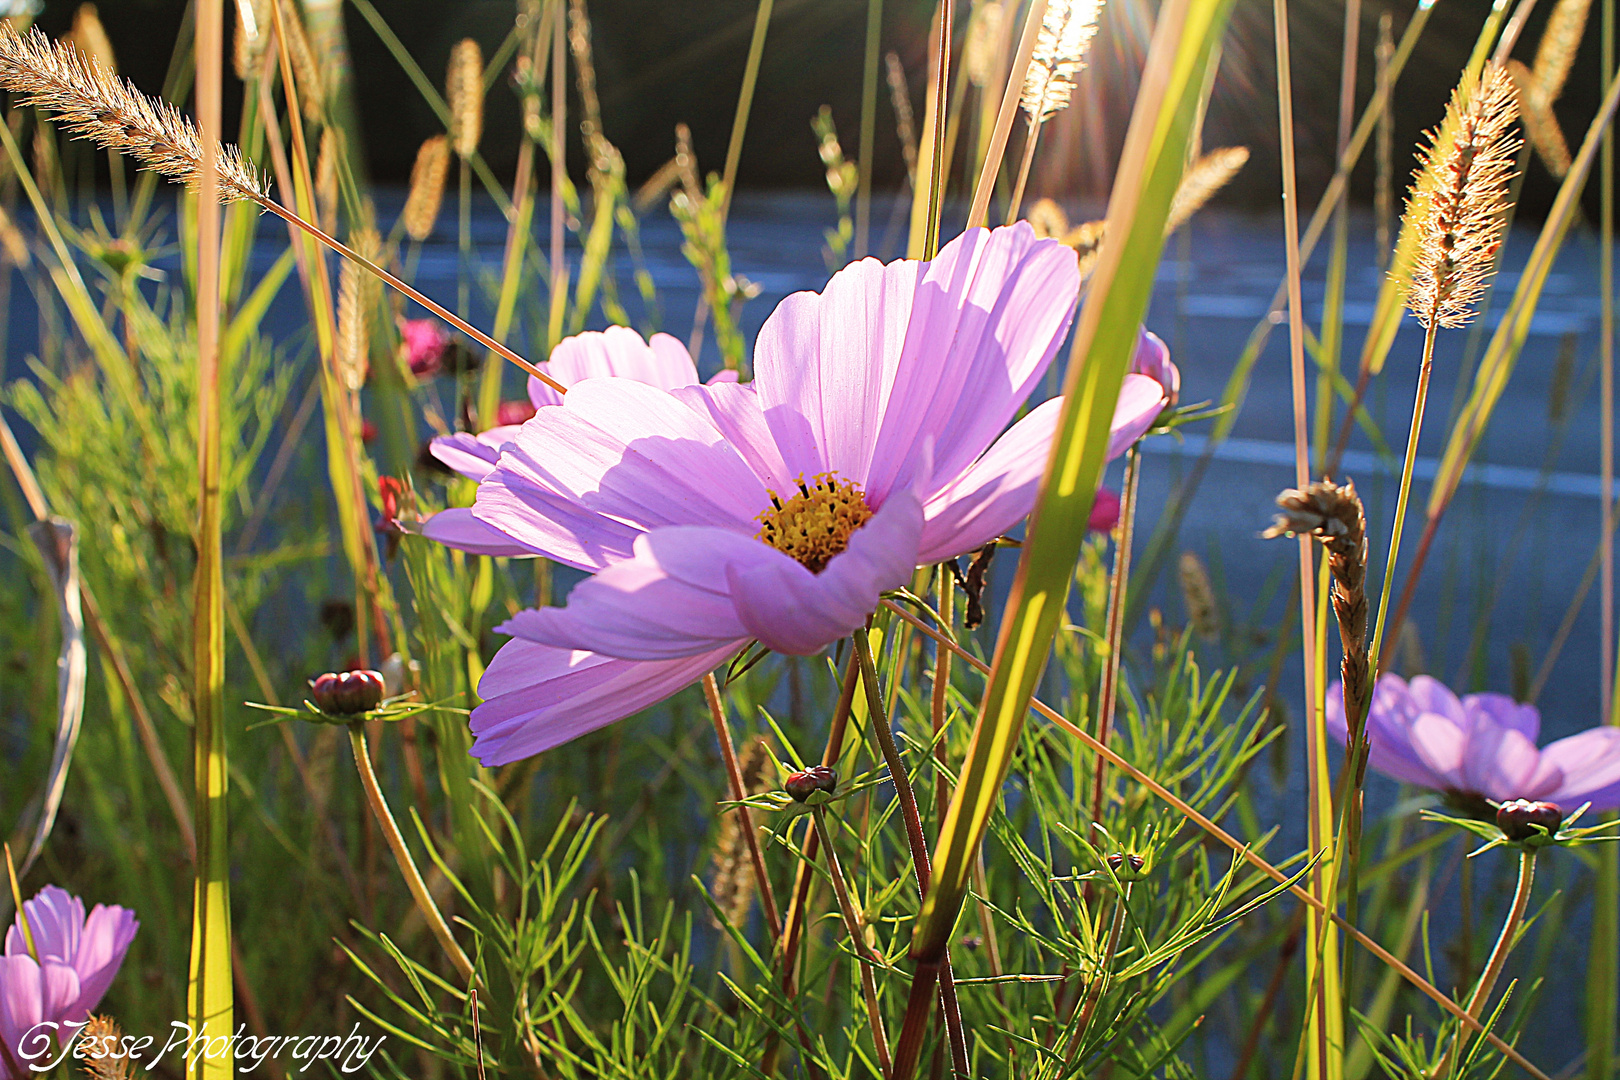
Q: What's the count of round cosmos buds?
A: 4